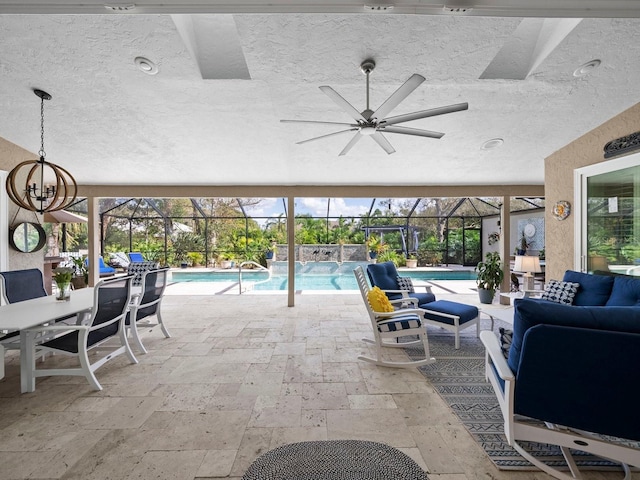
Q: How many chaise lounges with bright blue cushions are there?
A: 2